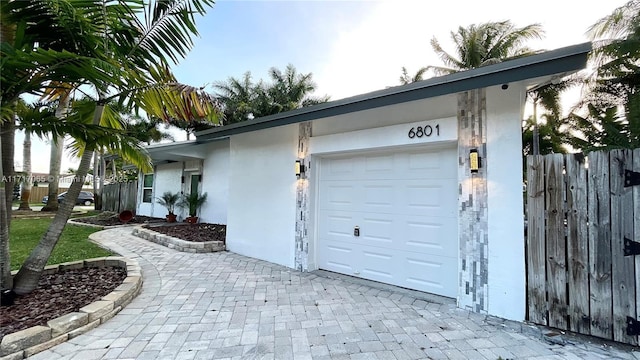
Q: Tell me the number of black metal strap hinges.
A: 3